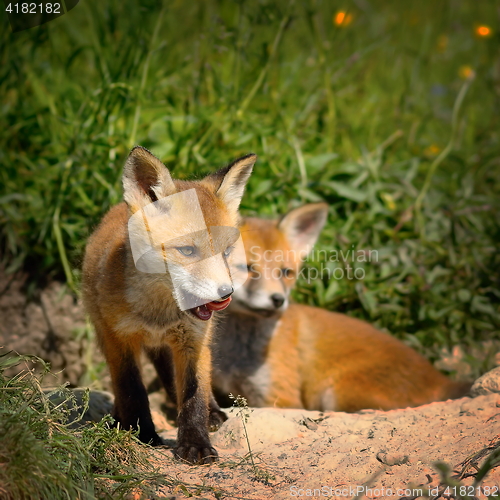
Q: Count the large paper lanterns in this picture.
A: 0